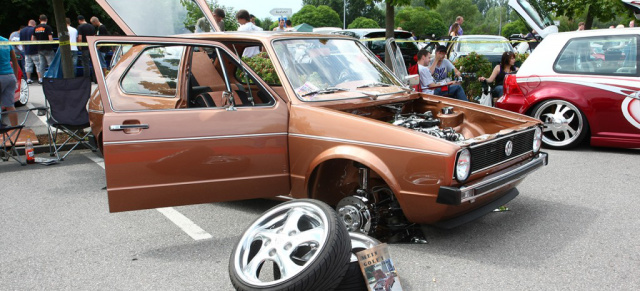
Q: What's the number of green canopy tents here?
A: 1